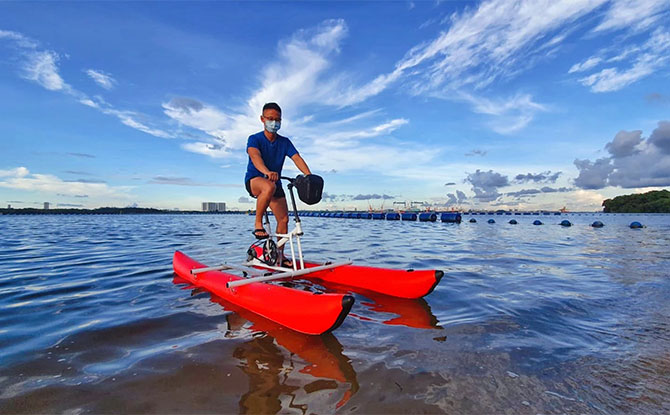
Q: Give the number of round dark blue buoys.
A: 7